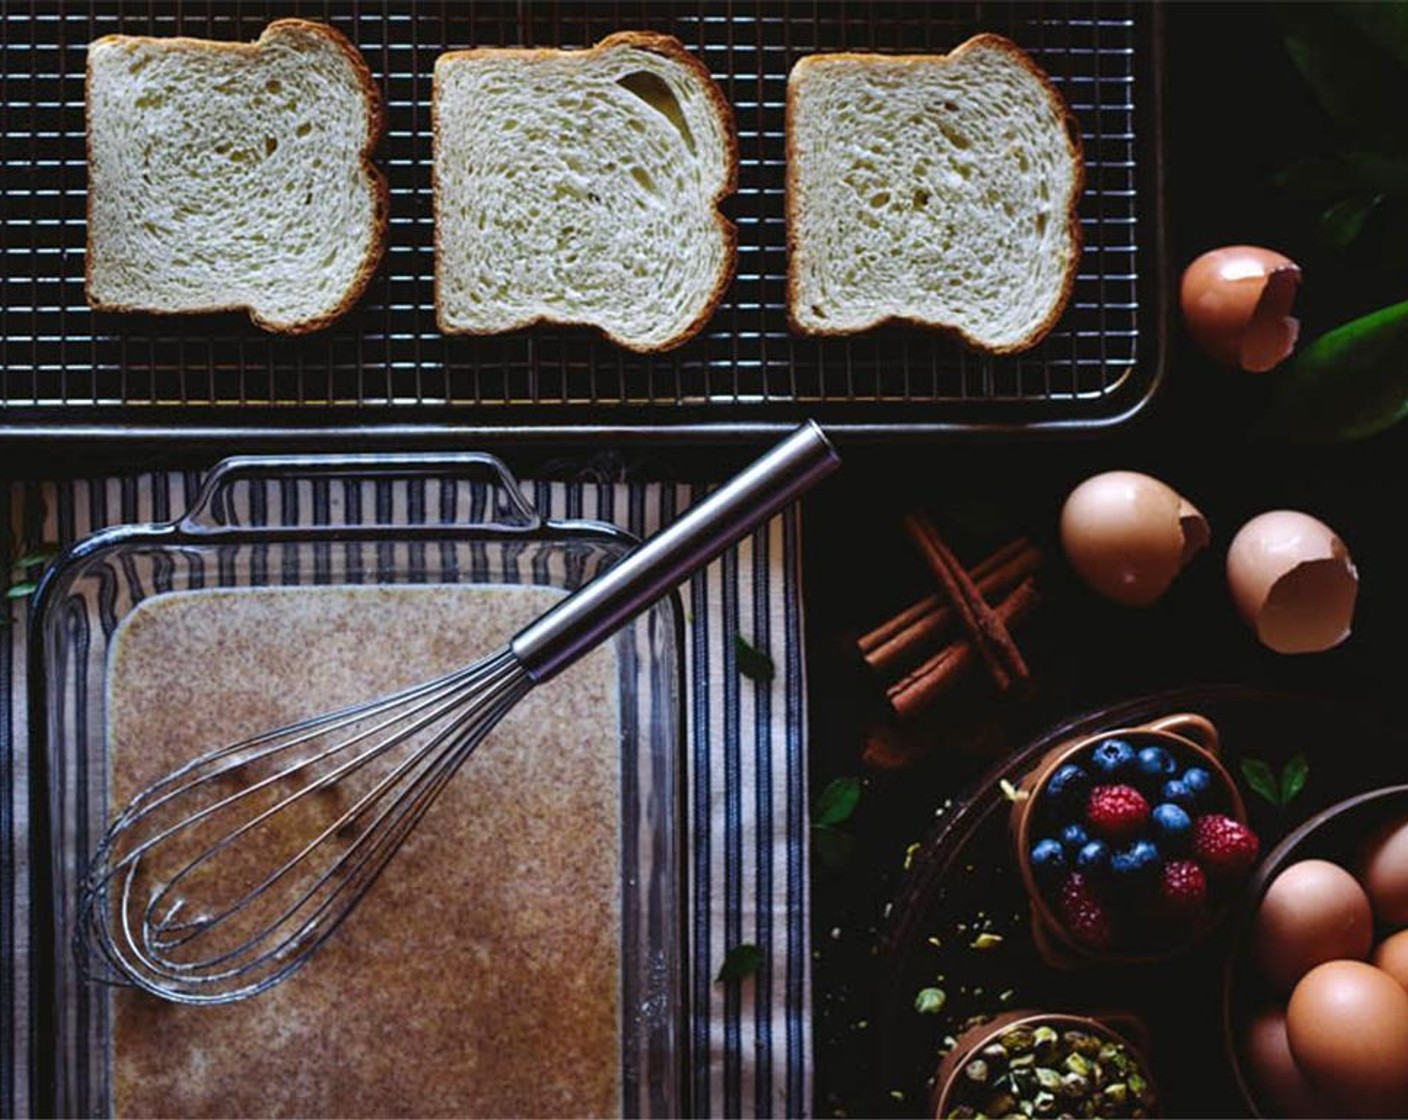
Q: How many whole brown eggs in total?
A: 5